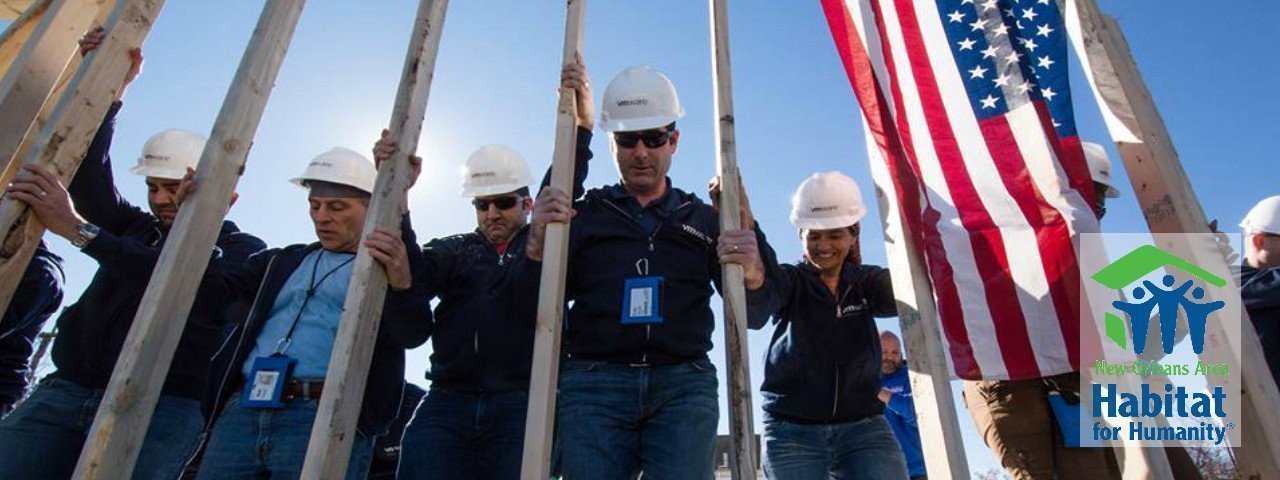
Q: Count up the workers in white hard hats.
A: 7